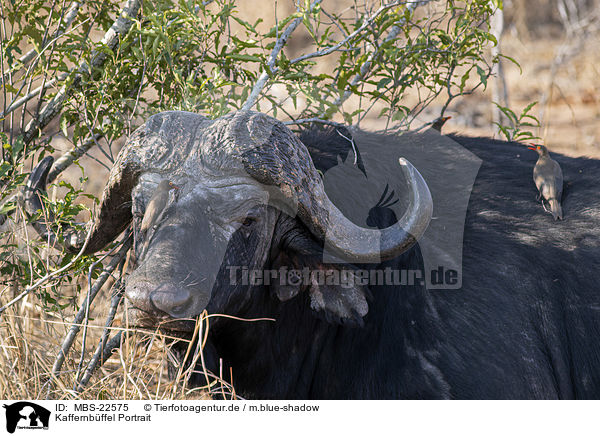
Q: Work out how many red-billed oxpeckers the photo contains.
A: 3